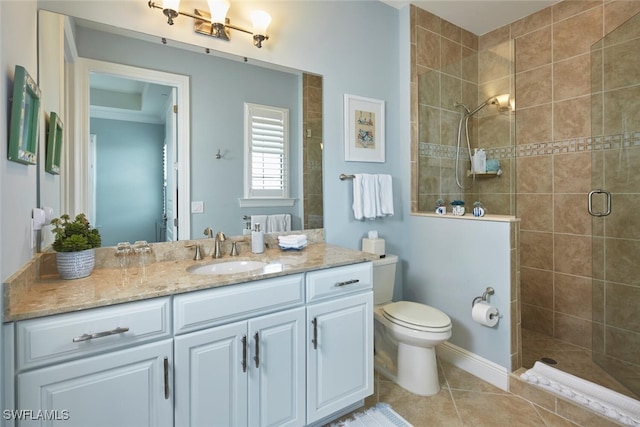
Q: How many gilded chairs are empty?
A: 0